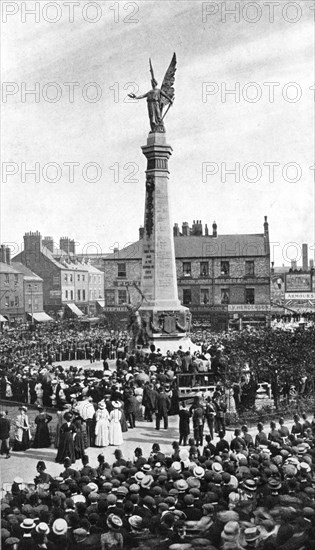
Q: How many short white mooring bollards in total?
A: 0